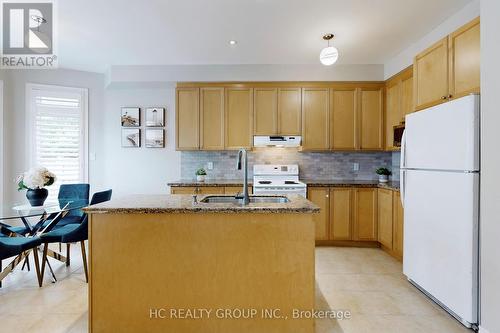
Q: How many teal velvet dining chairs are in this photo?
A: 4